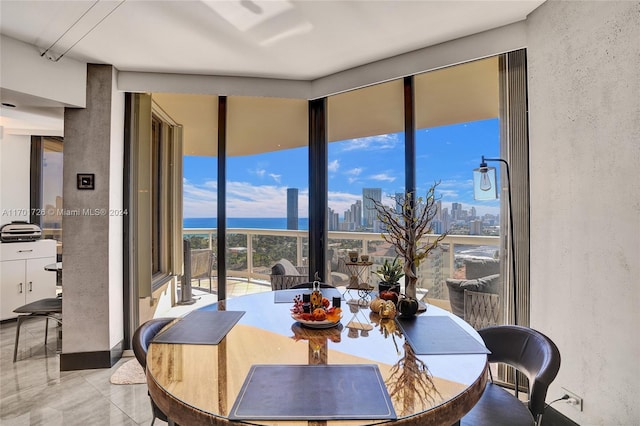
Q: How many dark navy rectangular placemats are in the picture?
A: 4